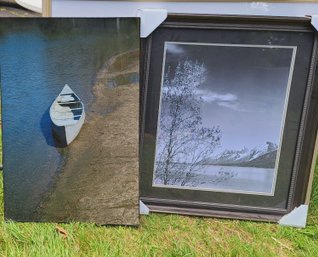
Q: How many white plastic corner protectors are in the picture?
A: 4